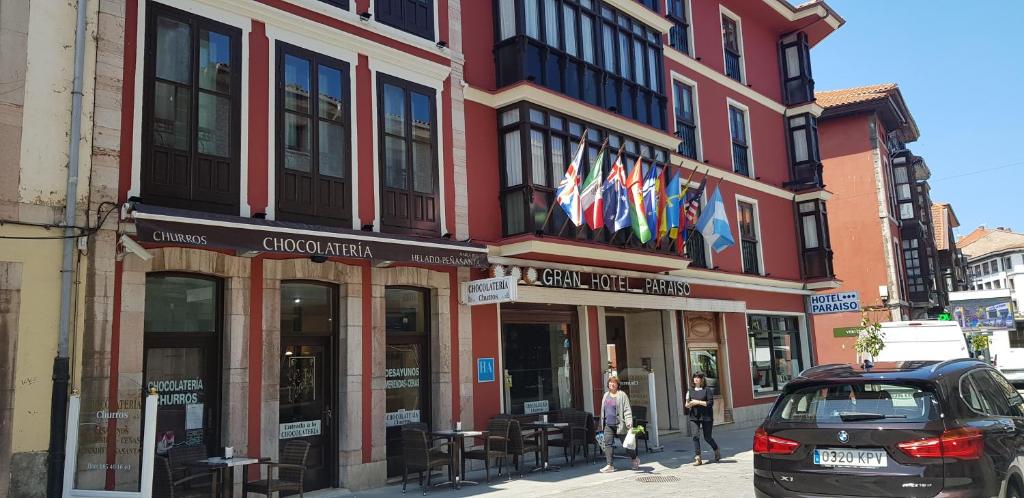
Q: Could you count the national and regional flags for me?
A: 10